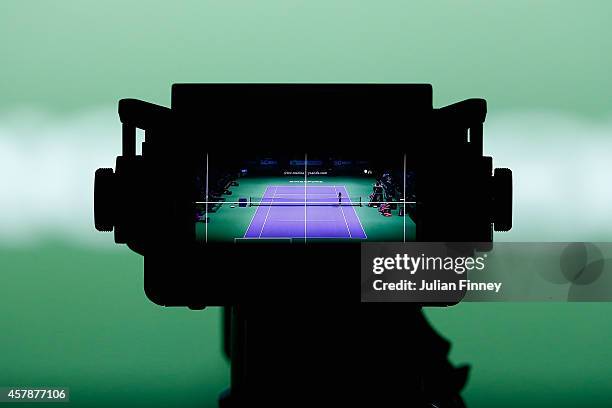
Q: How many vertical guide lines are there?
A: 3